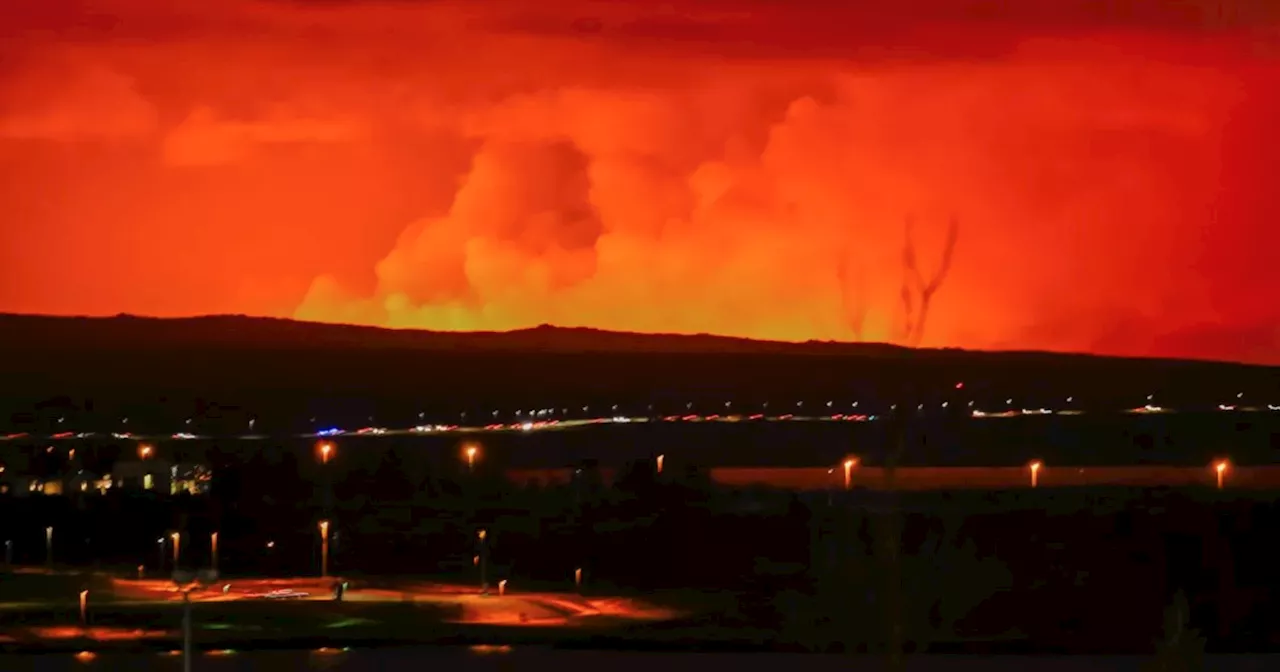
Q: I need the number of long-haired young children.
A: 0